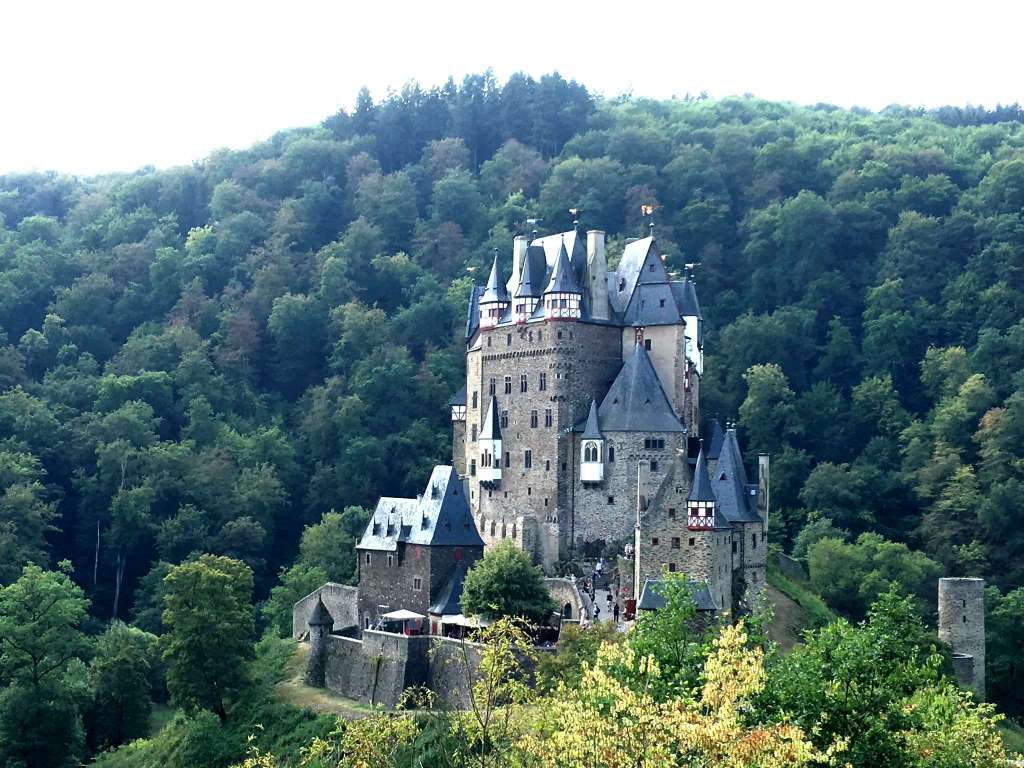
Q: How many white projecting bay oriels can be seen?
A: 2